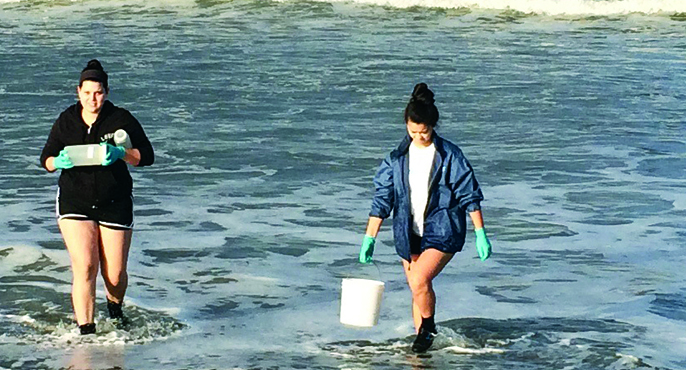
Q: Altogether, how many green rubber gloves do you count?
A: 4